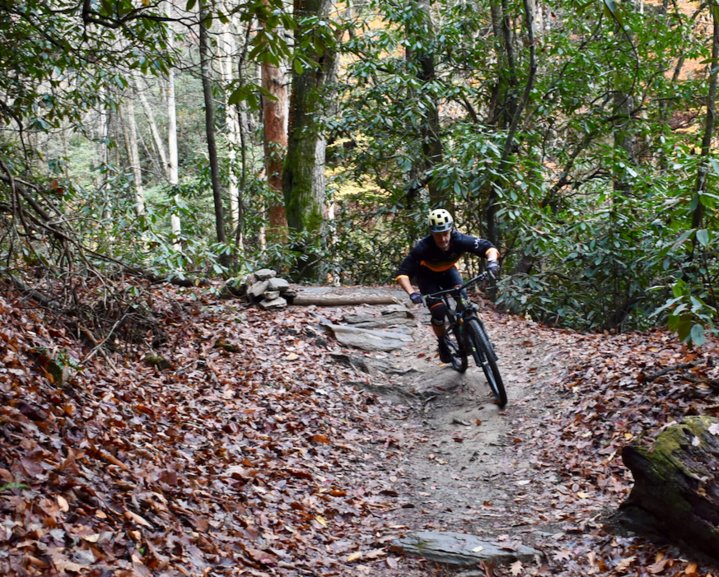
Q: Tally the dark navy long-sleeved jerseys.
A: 1